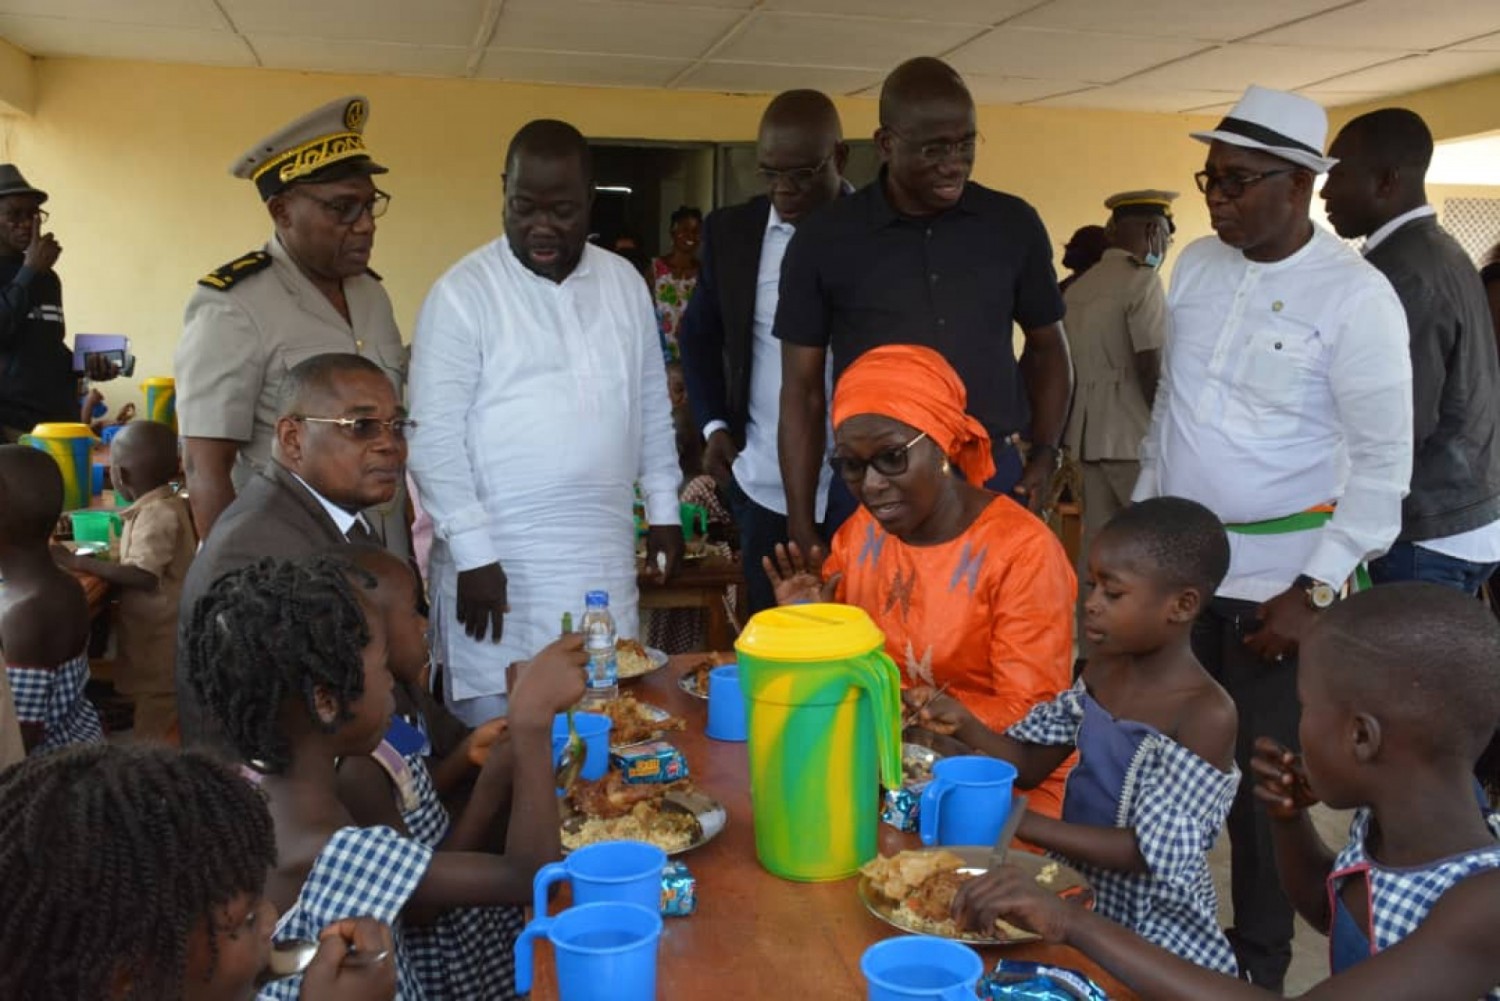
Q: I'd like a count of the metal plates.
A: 6